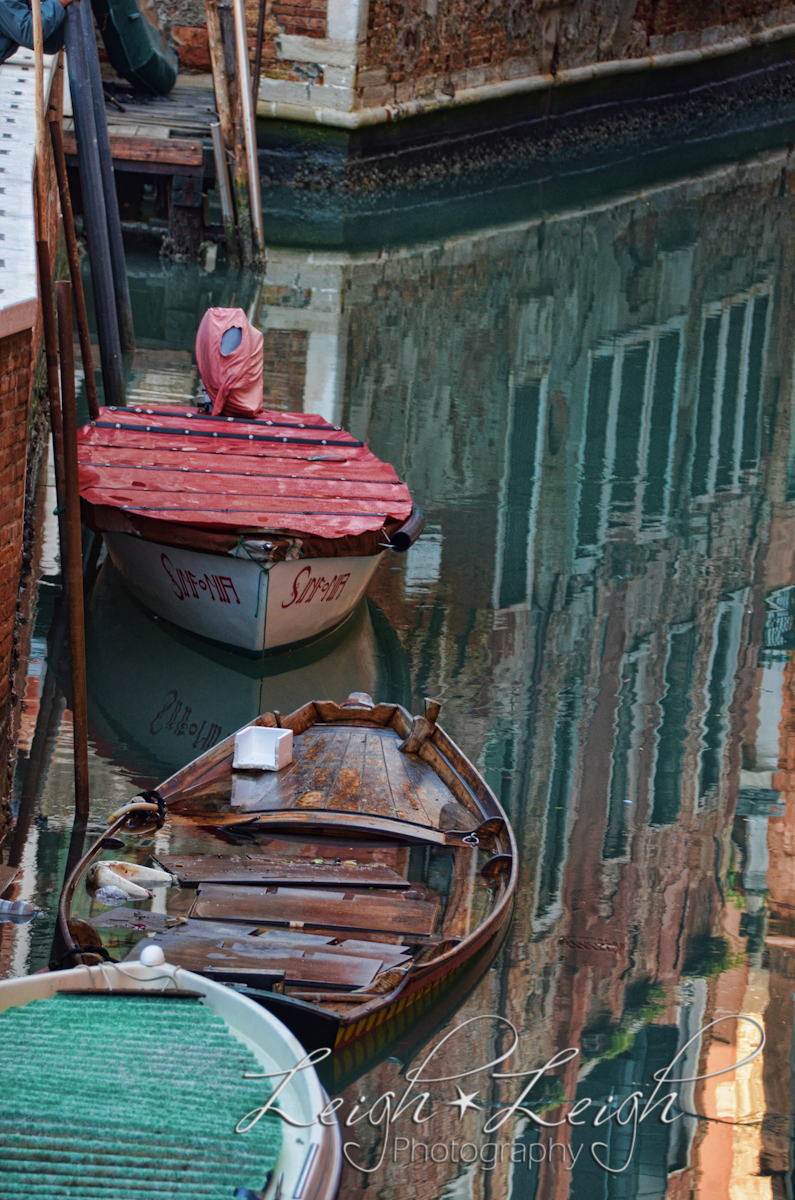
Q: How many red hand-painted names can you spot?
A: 2